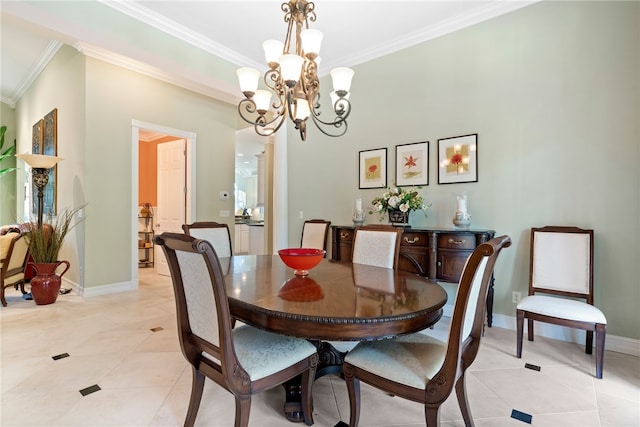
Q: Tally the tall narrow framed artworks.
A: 2